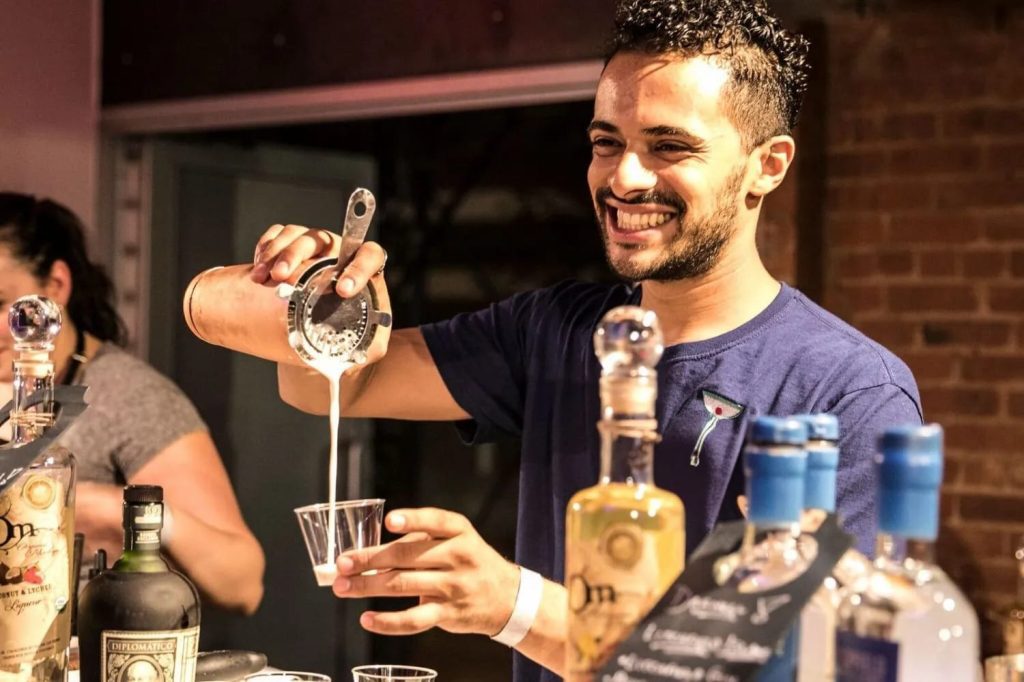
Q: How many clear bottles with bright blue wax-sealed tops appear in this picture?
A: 3